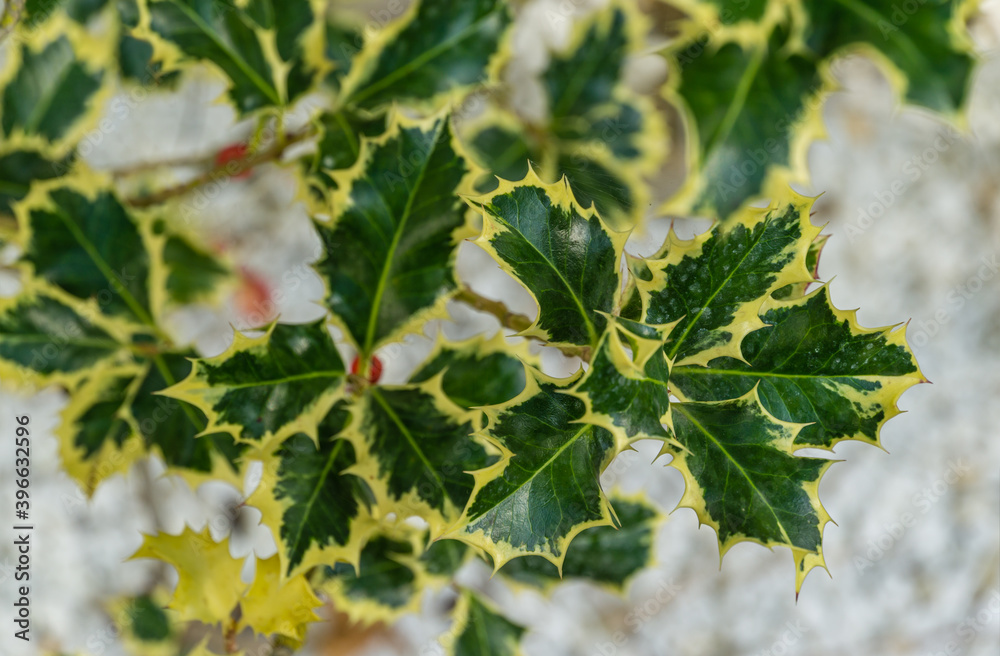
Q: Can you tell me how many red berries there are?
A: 3